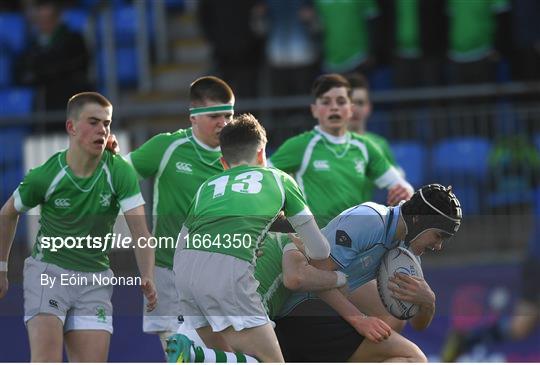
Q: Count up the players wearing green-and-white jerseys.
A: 6